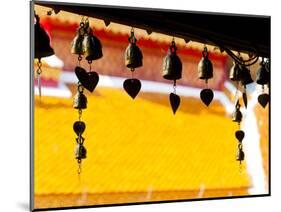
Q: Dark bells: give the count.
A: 13